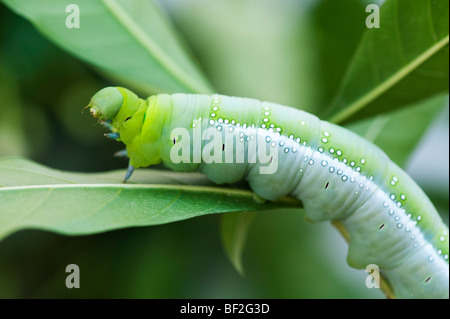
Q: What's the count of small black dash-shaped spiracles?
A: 7